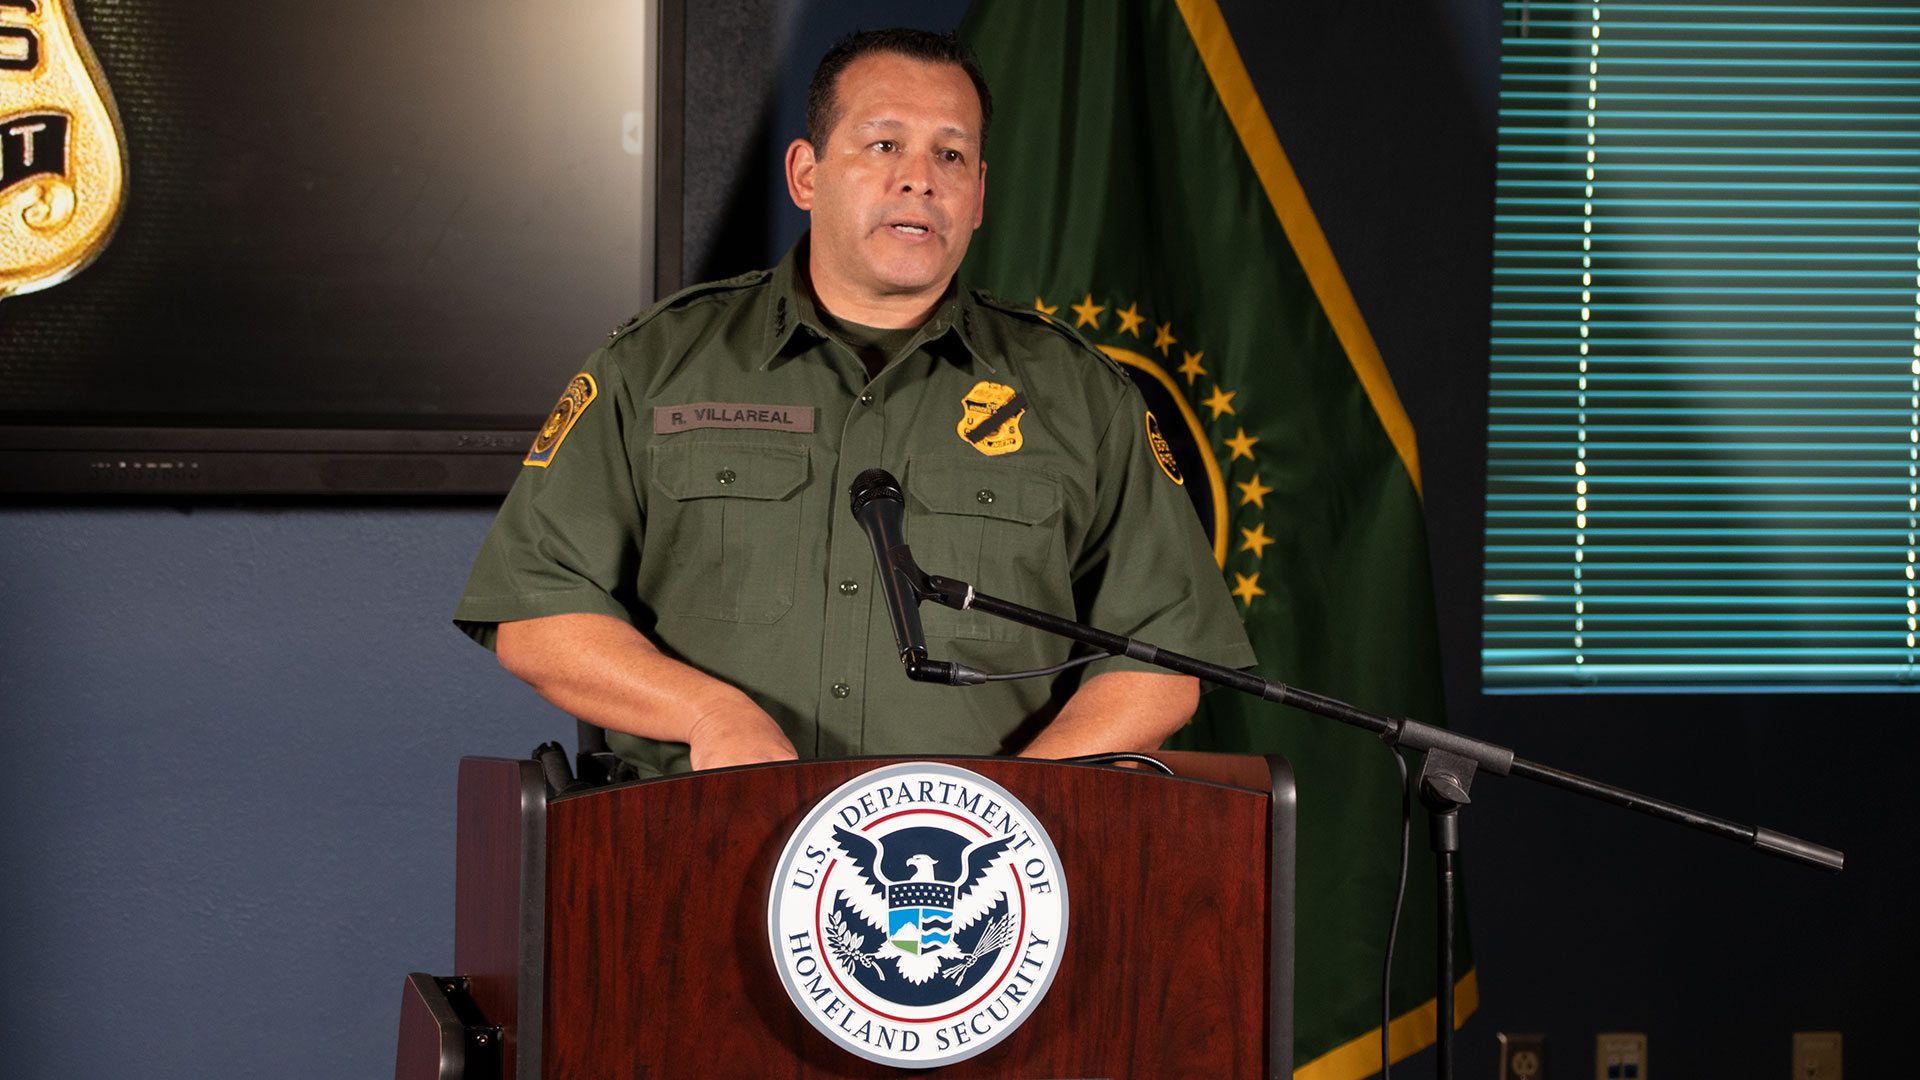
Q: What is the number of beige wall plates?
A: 2